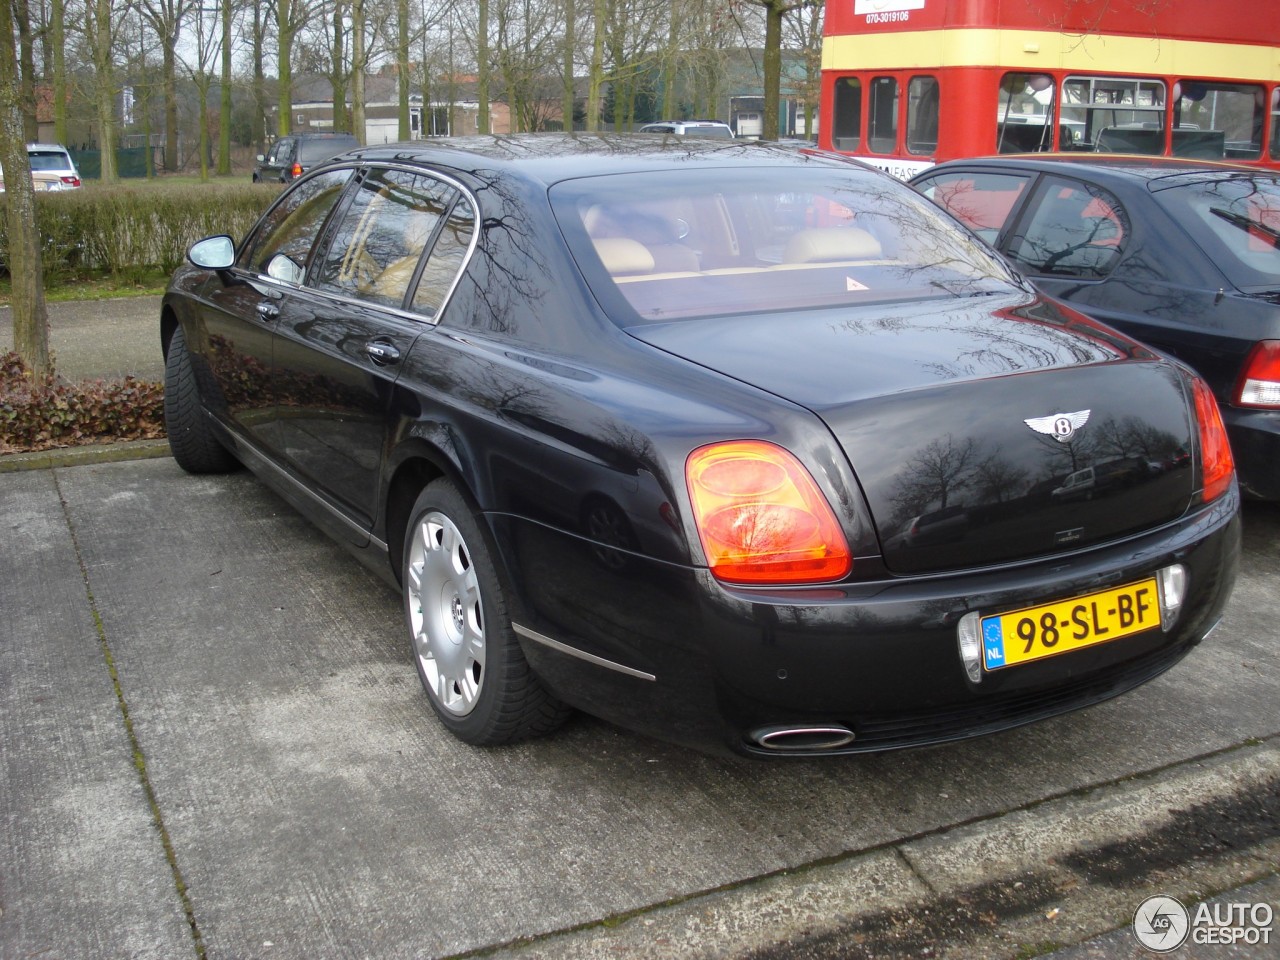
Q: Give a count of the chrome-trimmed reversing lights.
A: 2